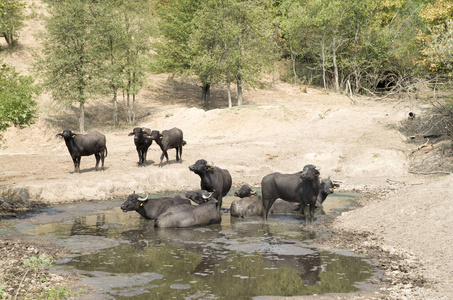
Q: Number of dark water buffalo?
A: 9